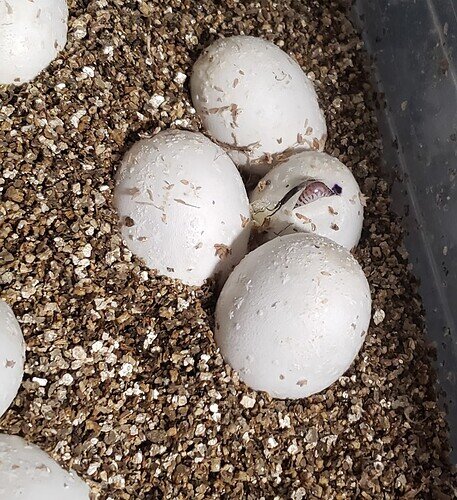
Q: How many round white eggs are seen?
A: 7